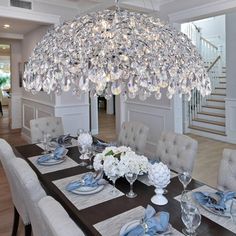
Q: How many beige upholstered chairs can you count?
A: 7